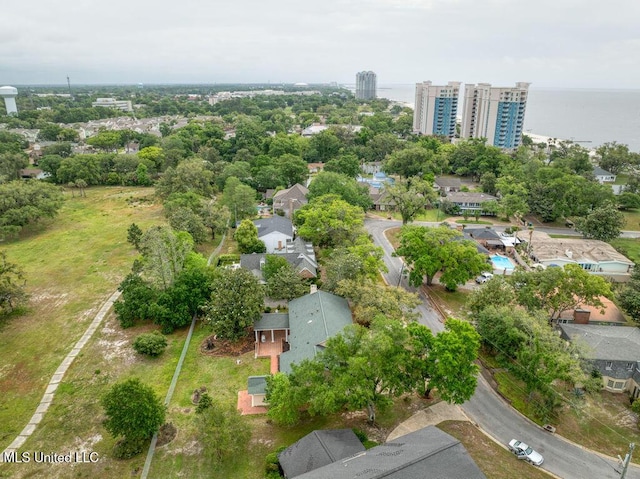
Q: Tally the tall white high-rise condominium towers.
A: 2